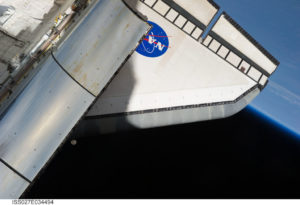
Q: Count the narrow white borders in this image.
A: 1